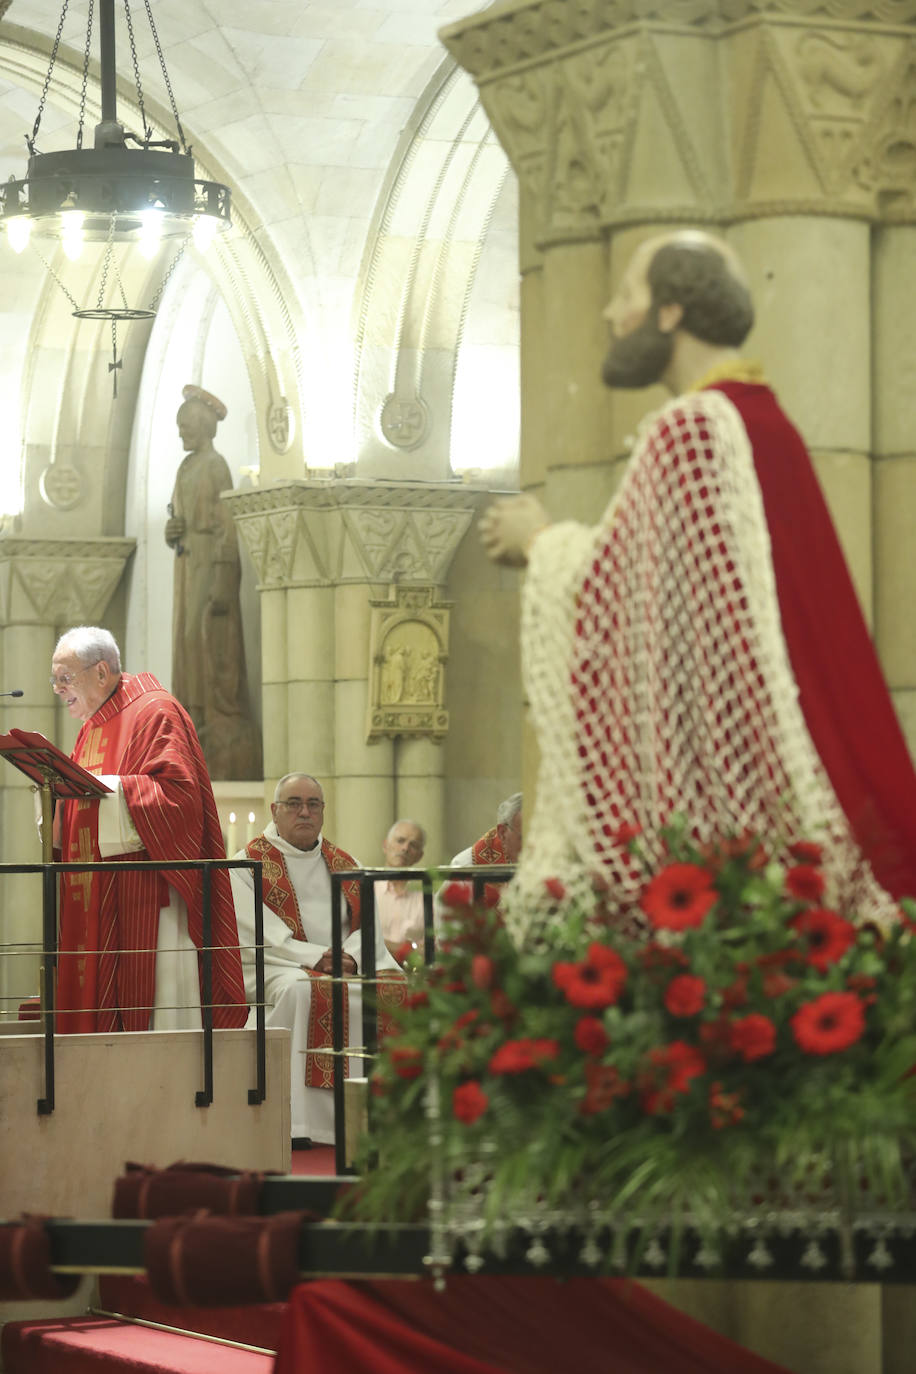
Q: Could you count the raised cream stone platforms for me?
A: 1